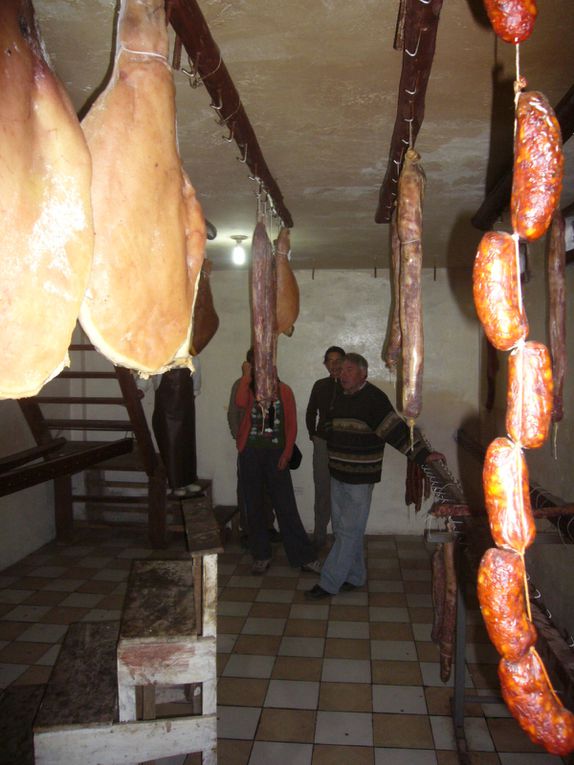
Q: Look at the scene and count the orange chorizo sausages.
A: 7